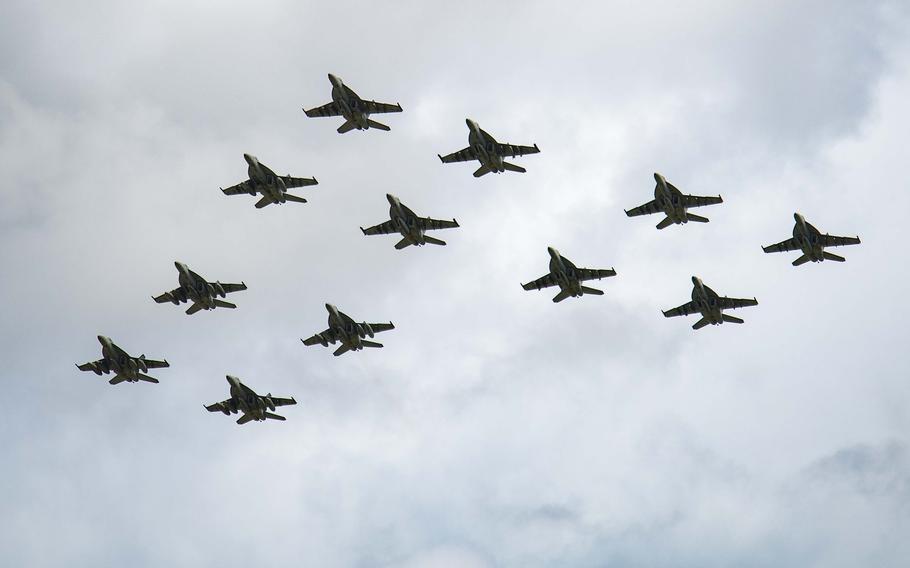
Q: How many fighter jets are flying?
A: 12